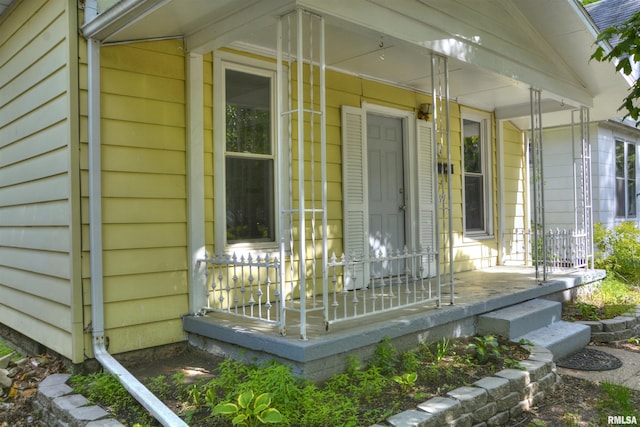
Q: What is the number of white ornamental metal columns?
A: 4